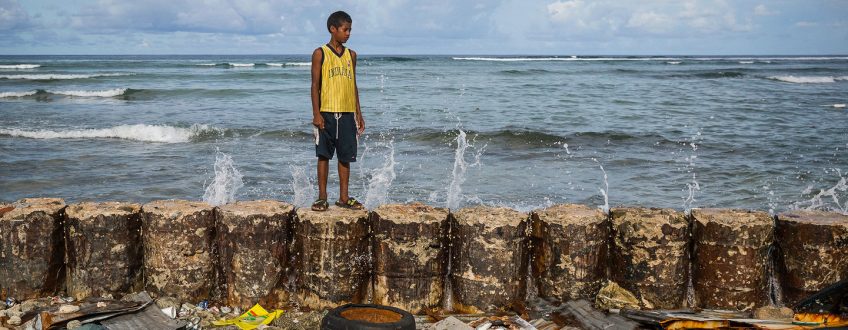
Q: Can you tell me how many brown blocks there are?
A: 11